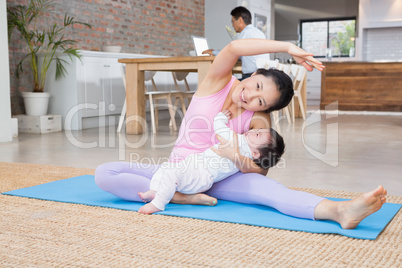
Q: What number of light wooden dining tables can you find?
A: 1